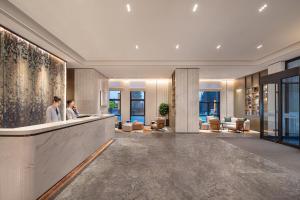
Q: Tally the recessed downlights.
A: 7